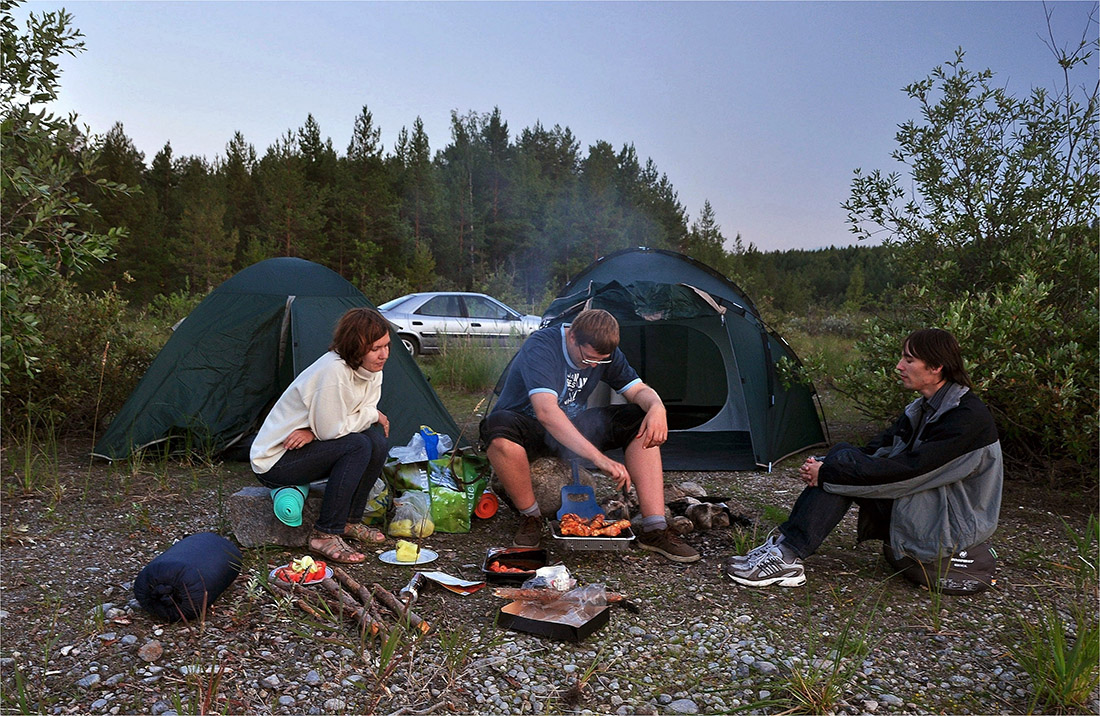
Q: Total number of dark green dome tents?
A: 2